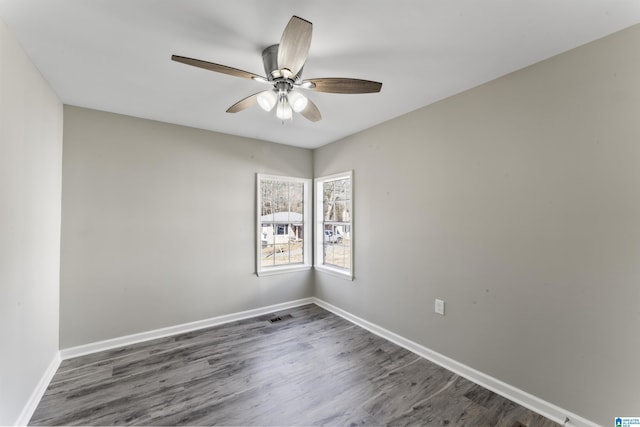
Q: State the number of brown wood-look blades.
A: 5